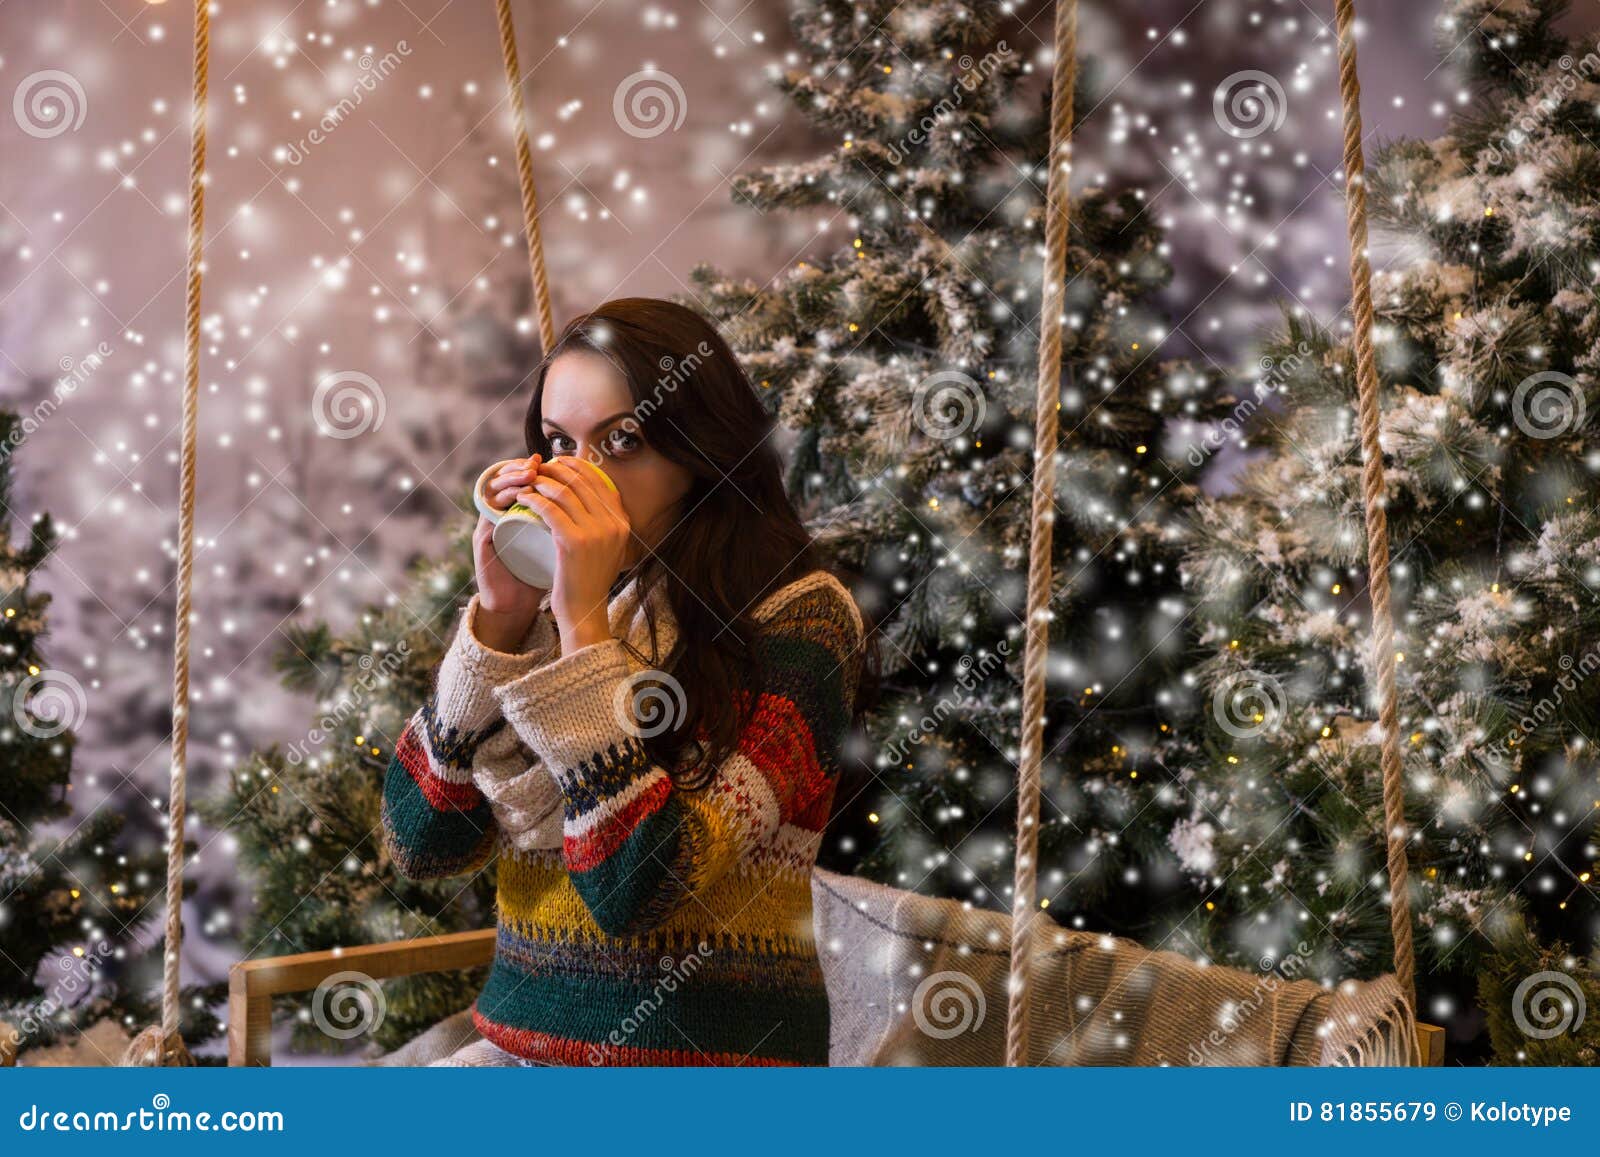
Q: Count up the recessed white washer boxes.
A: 0